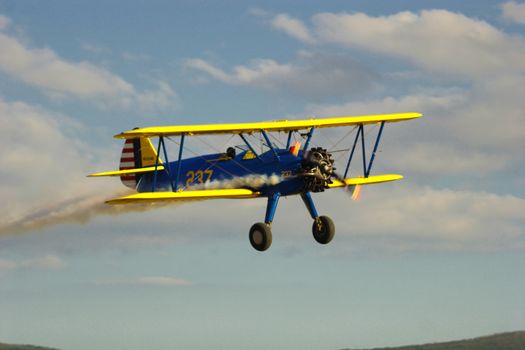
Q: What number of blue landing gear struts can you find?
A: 2